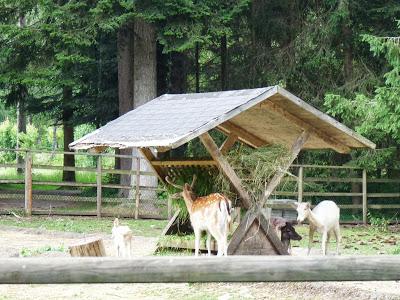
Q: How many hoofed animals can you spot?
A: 4